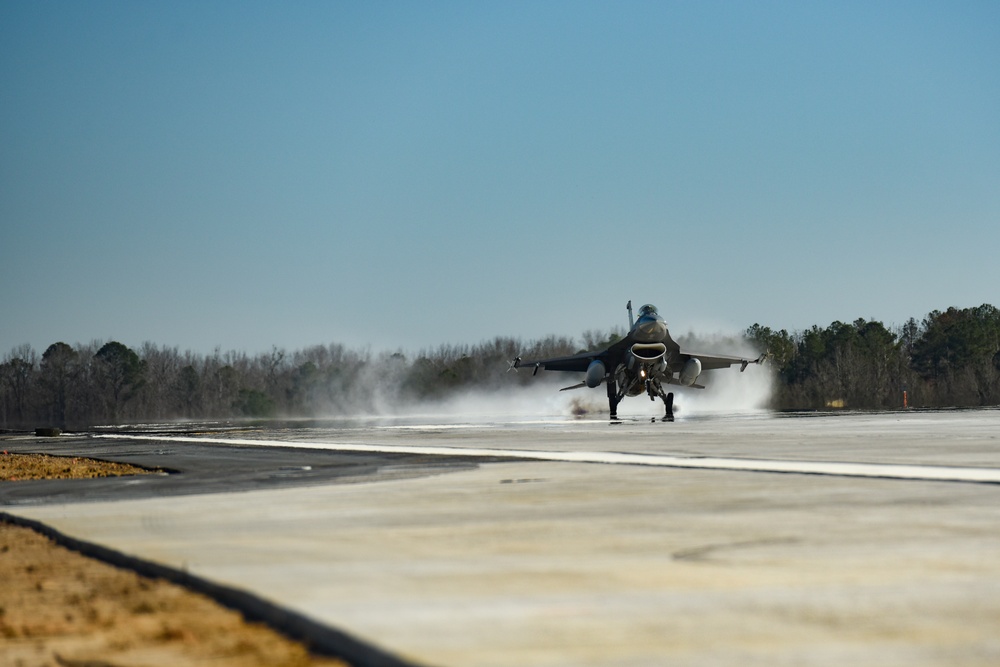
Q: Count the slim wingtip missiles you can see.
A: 2